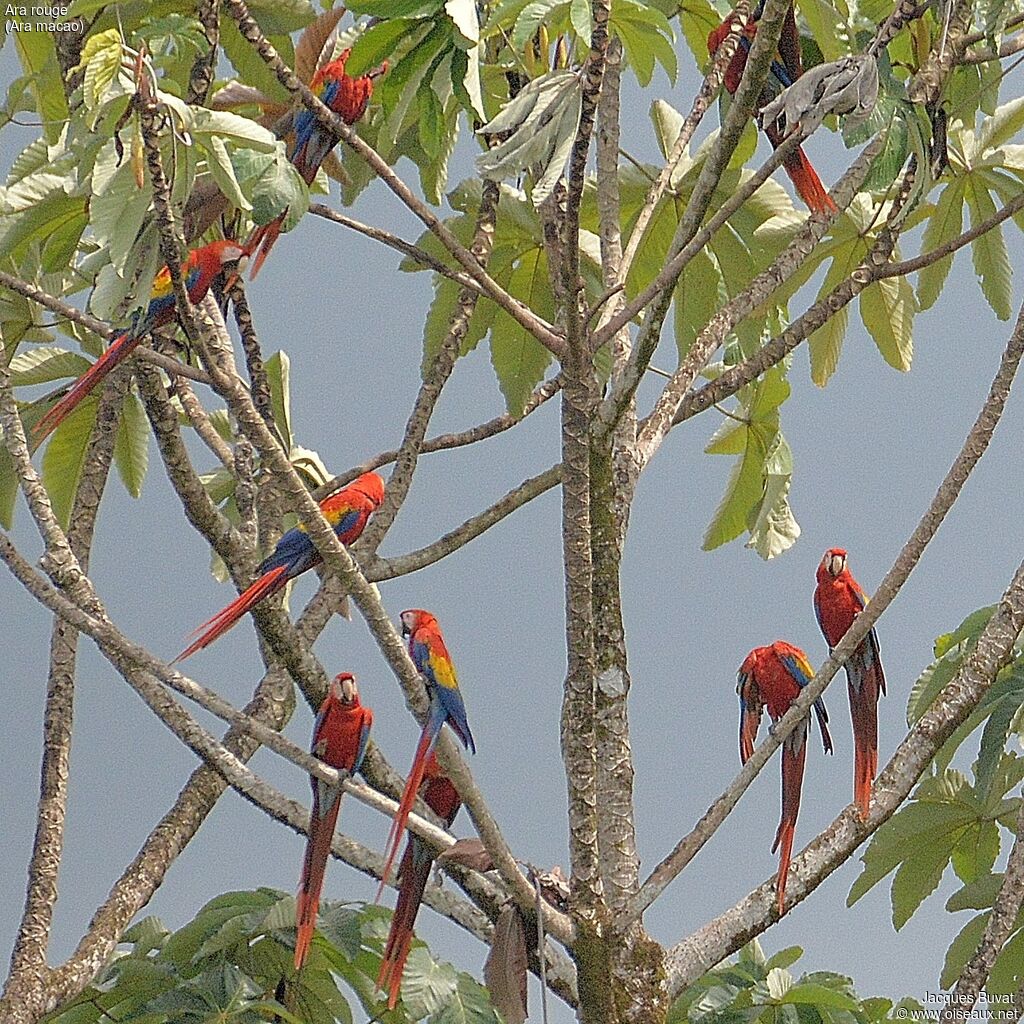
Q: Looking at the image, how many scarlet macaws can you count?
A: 9